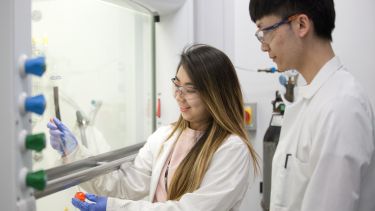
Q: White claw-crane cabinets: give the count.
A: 0